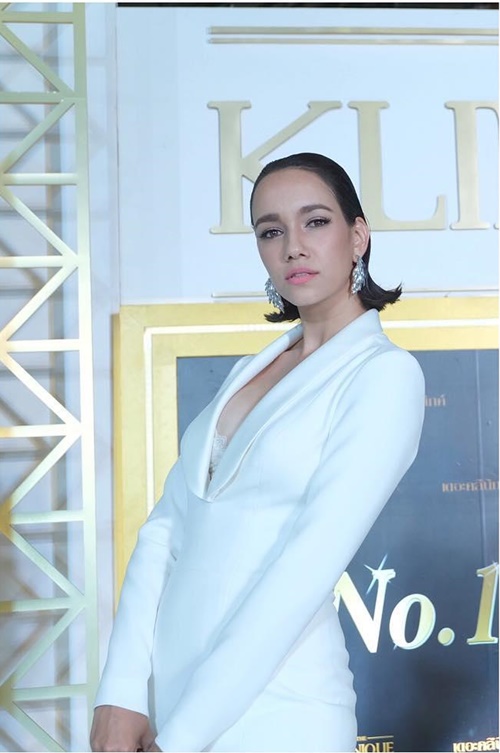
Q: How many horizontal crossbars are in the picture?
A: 9